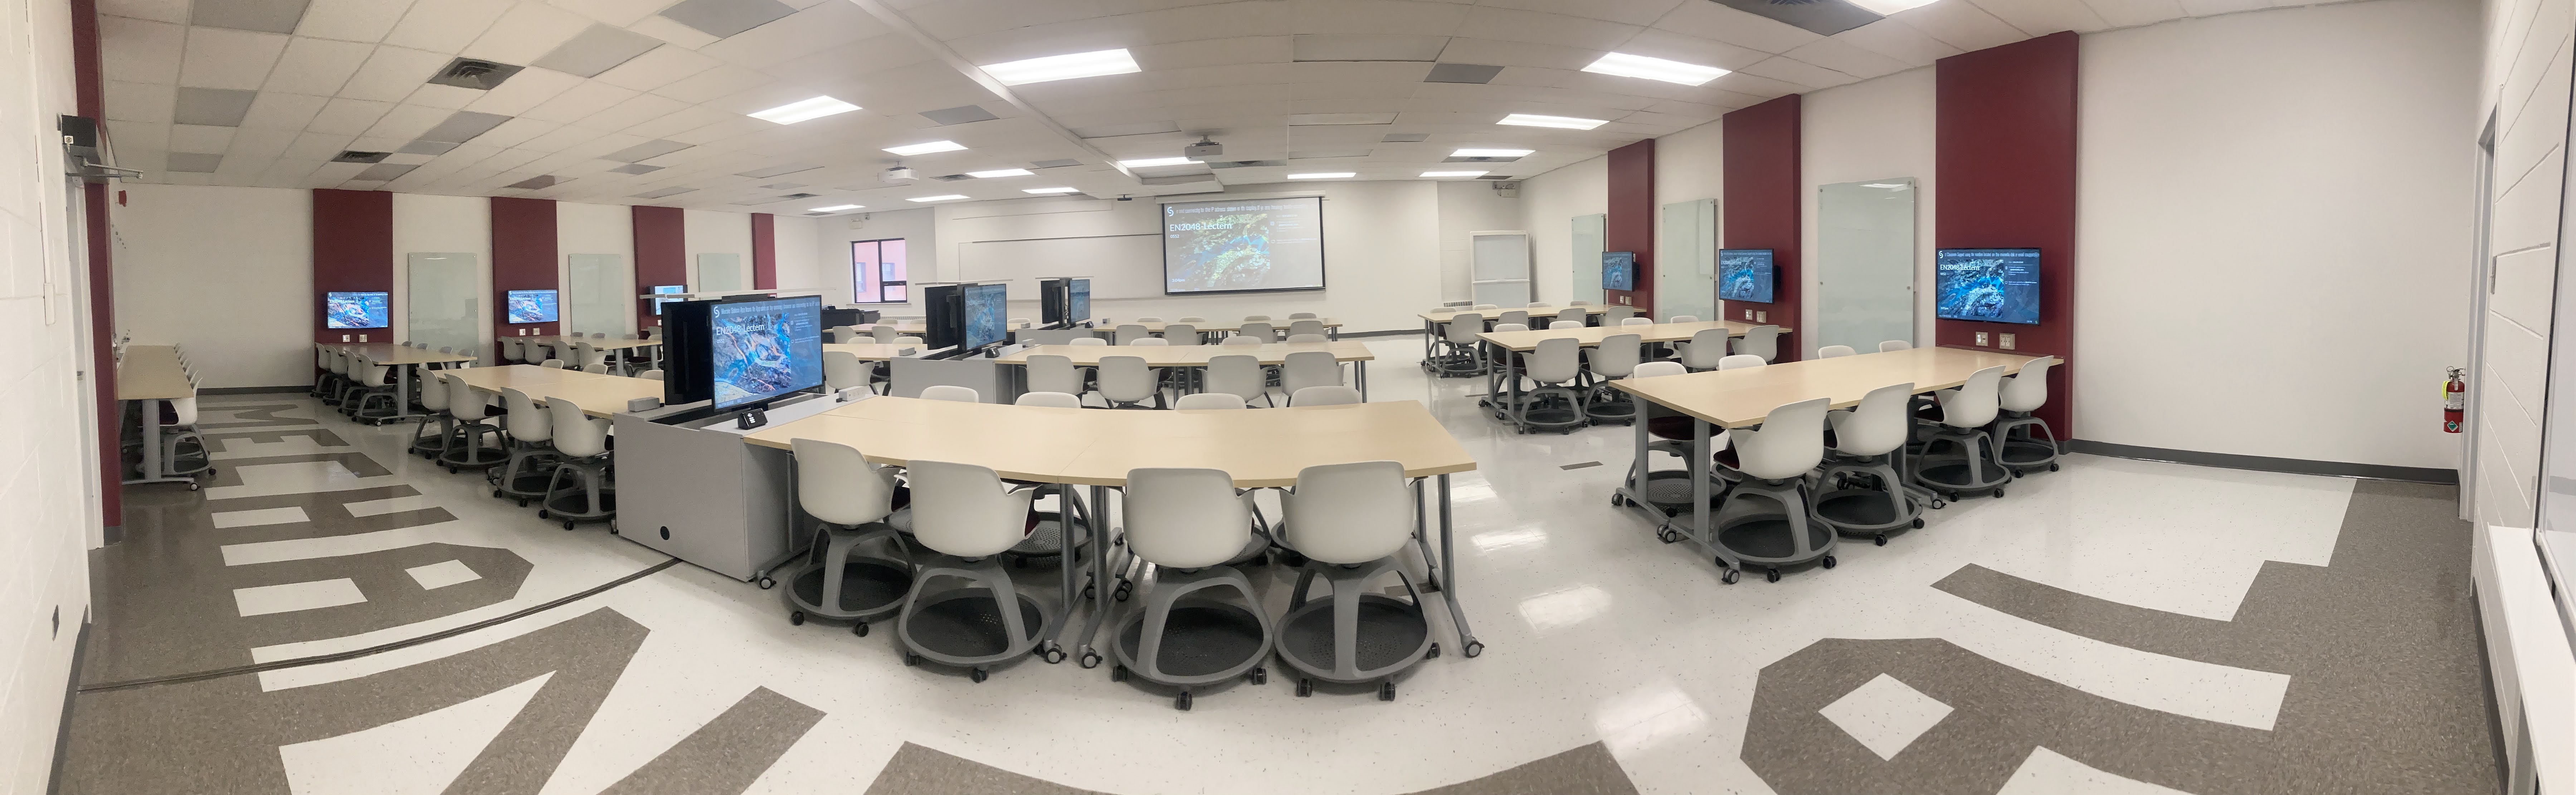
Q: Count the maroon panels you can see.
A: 8